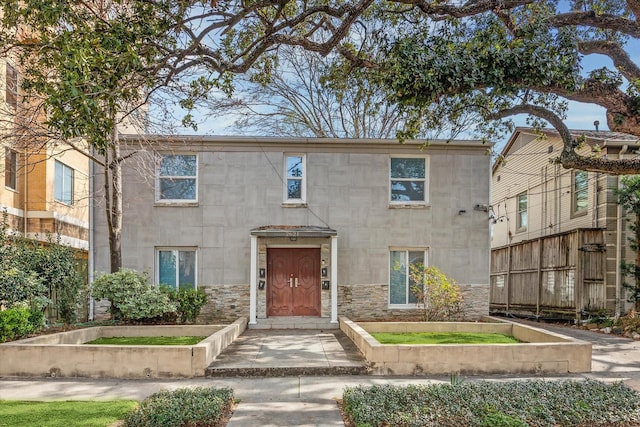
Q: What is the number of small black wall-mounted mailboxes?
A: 4